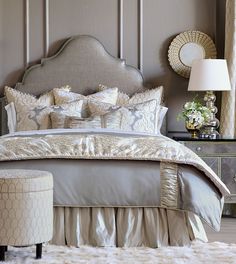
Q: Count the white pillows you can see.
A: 2